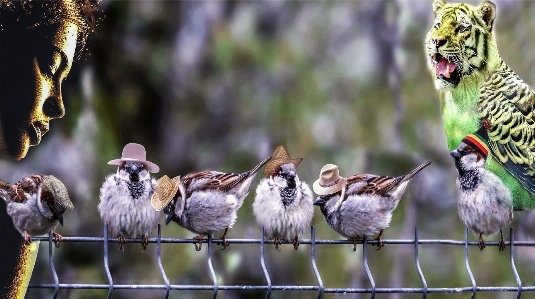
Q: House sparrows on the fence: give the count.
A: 6